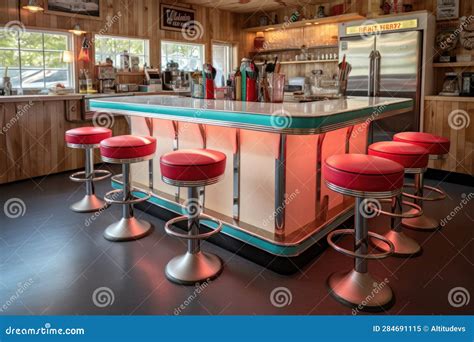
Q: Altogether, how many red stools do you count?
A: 6